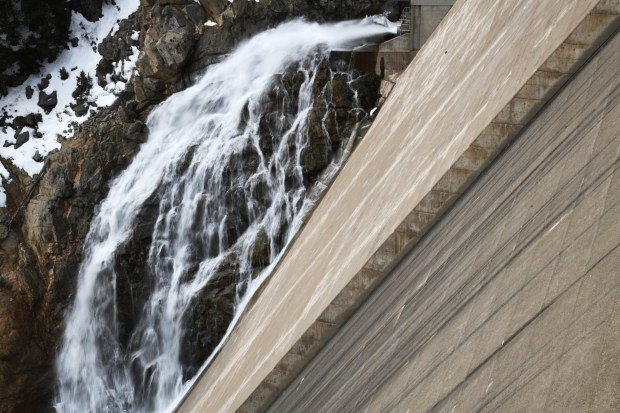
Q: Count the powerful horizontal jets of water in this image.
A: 1